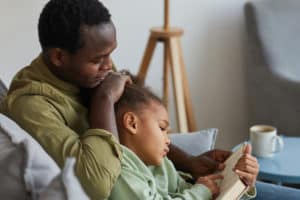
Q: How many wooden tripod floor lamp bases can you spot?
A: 1